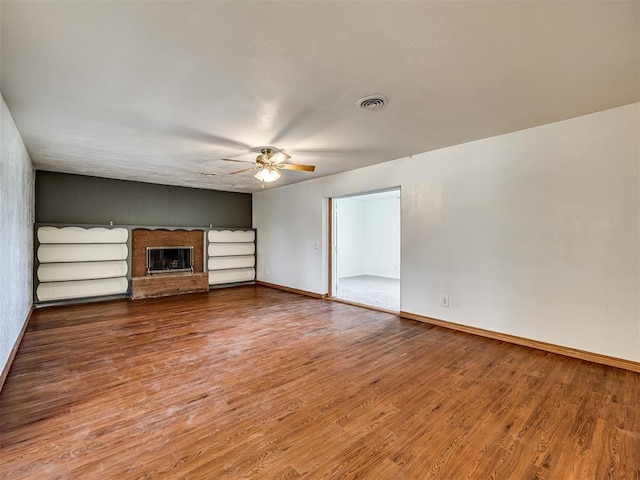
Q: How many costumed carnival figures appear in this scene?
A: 0